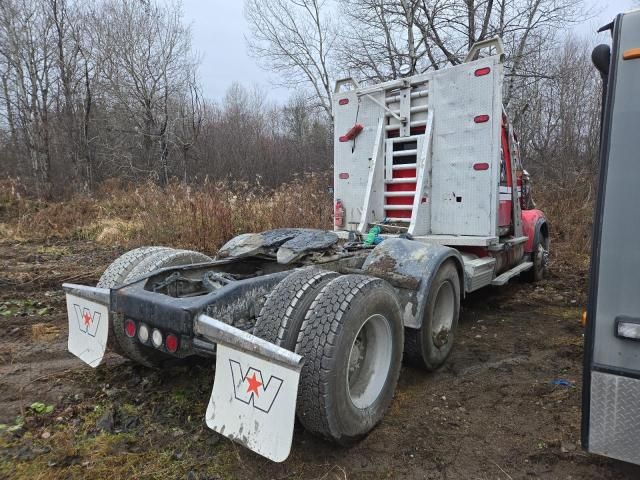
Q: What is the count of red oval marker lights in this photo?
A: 6